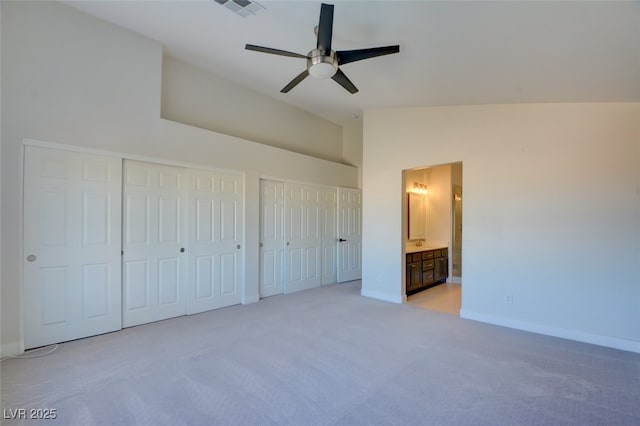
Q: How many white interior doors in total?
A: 7